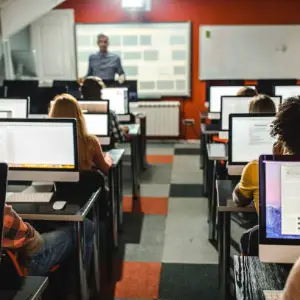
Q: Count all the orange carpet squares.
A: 3